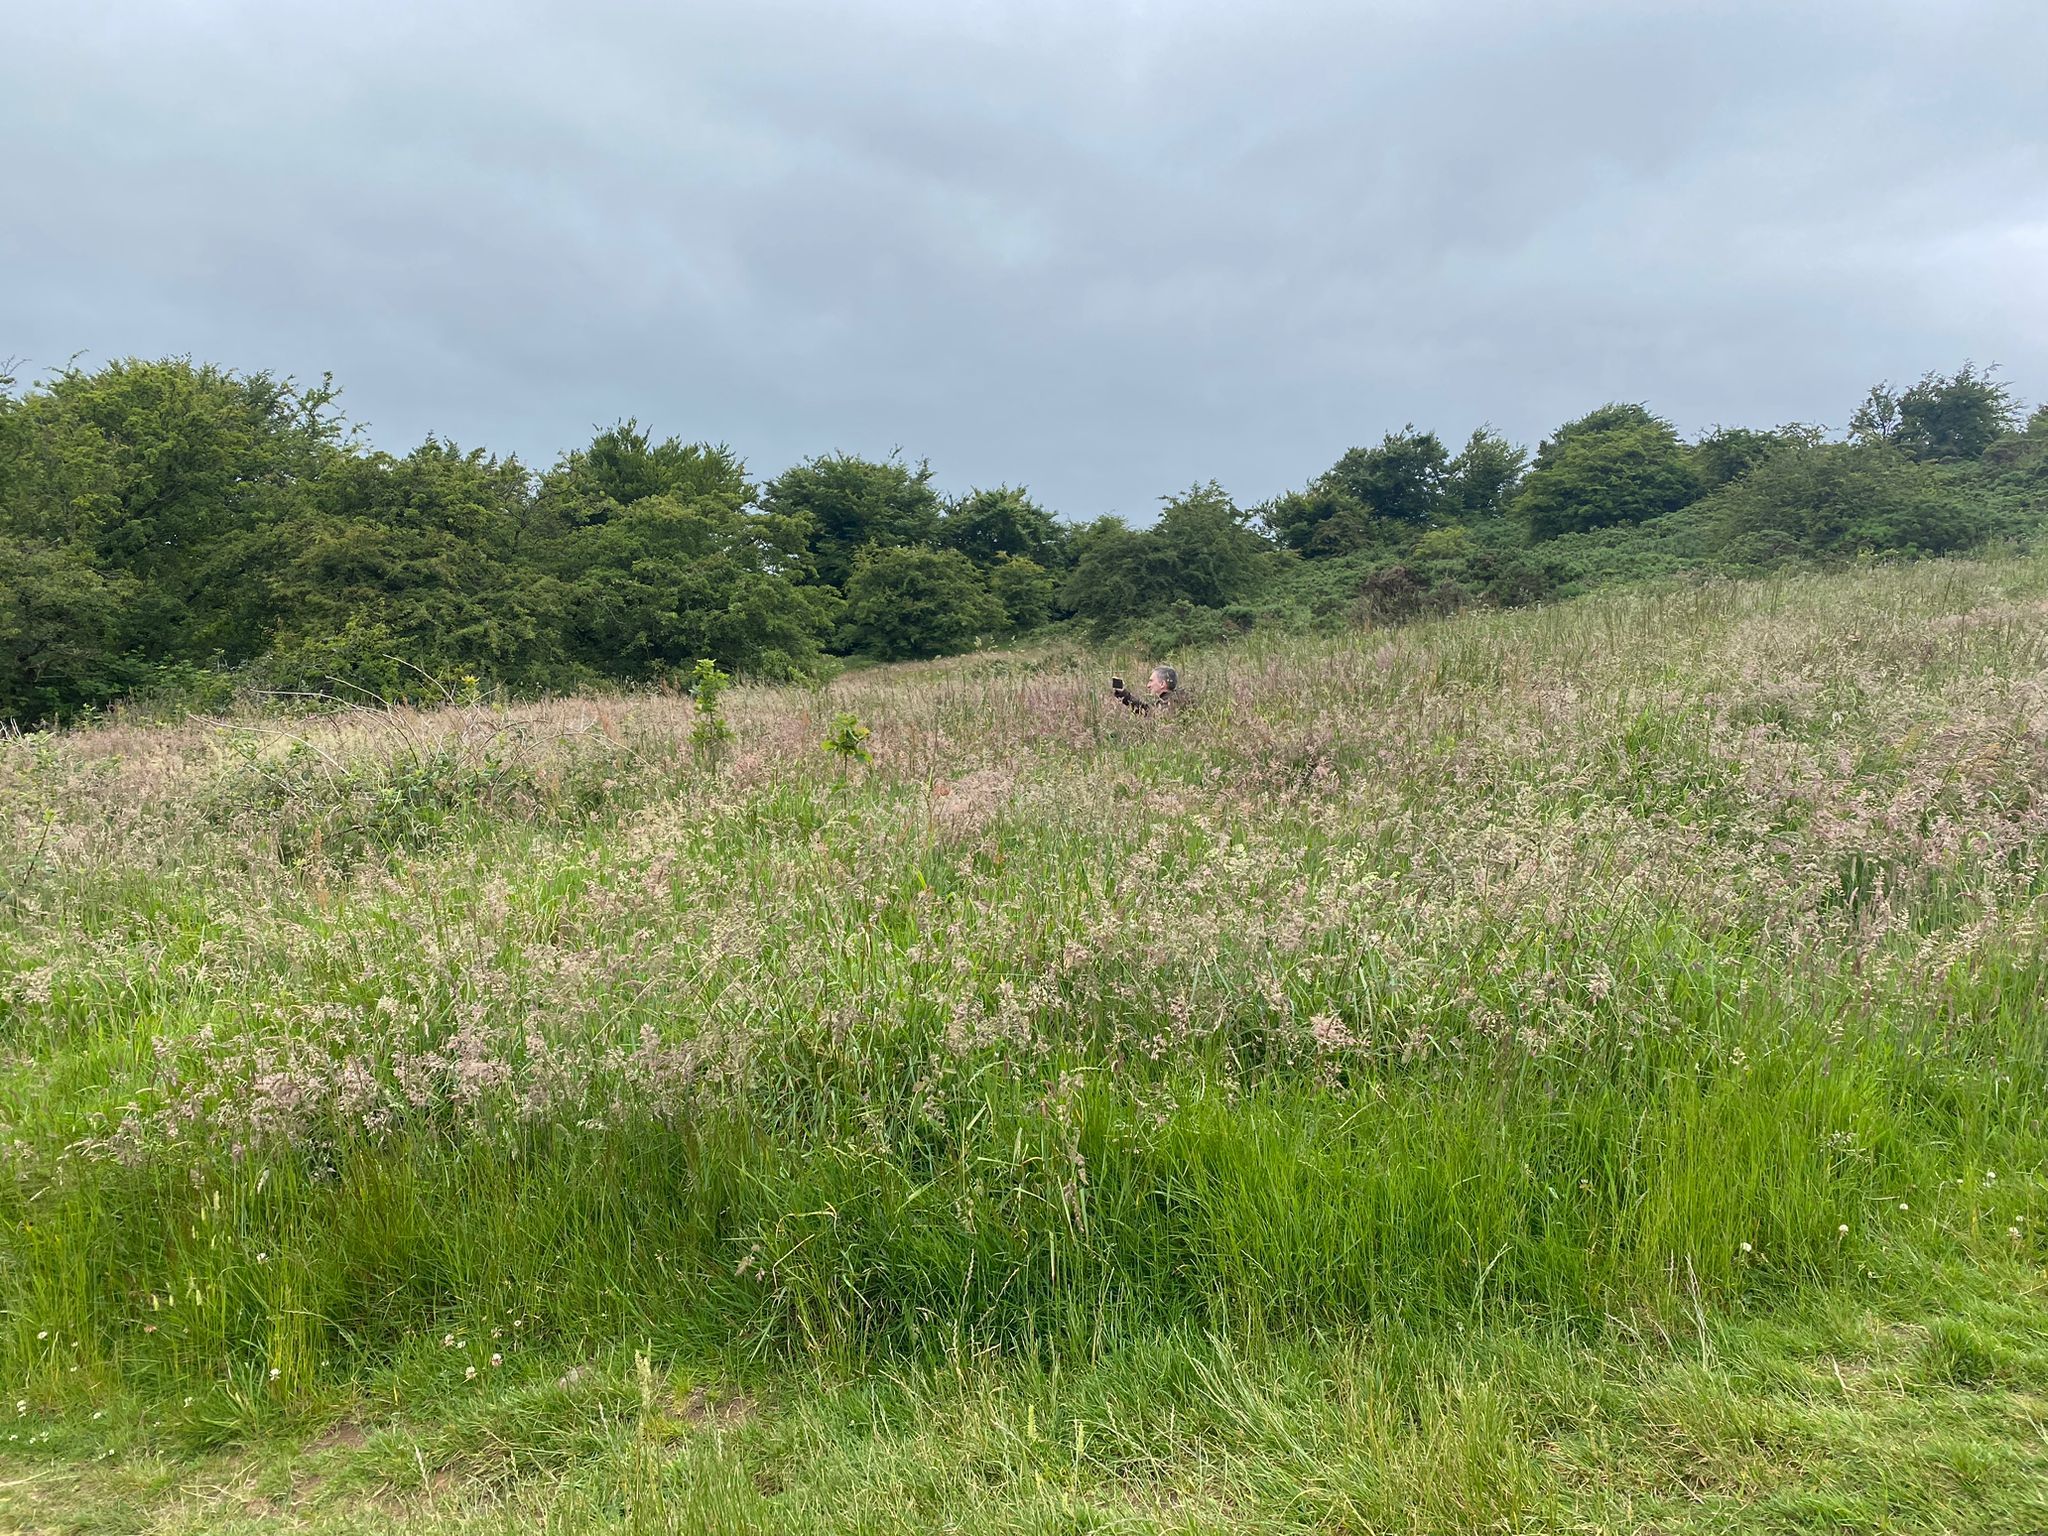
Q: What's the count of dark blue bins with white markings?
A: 0